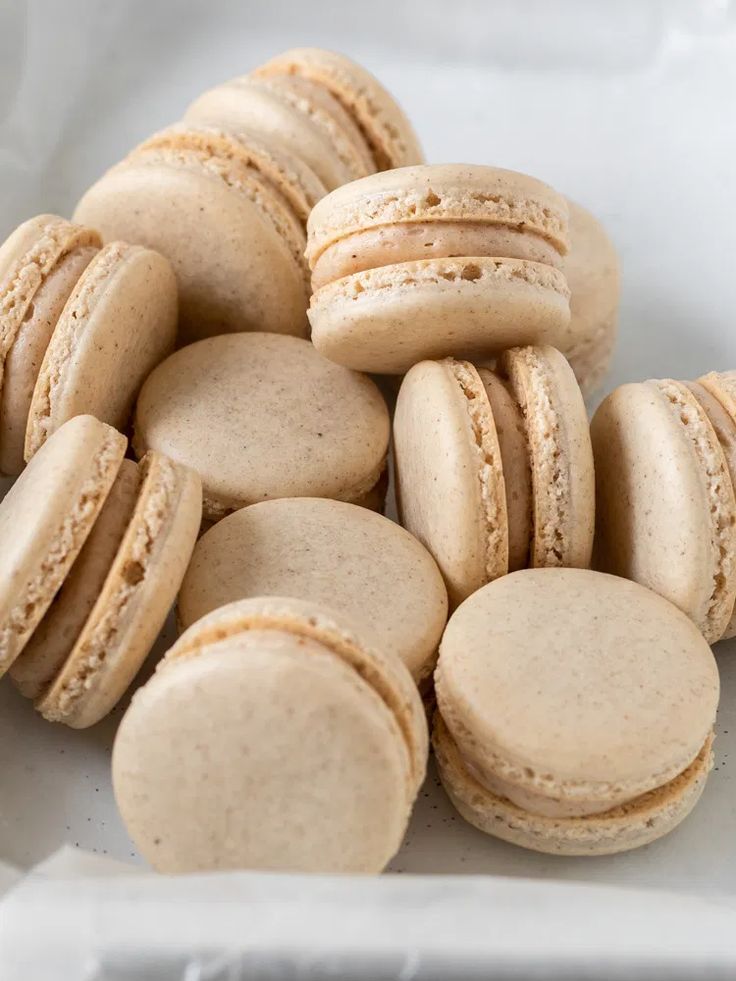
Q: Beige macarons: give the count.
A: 12